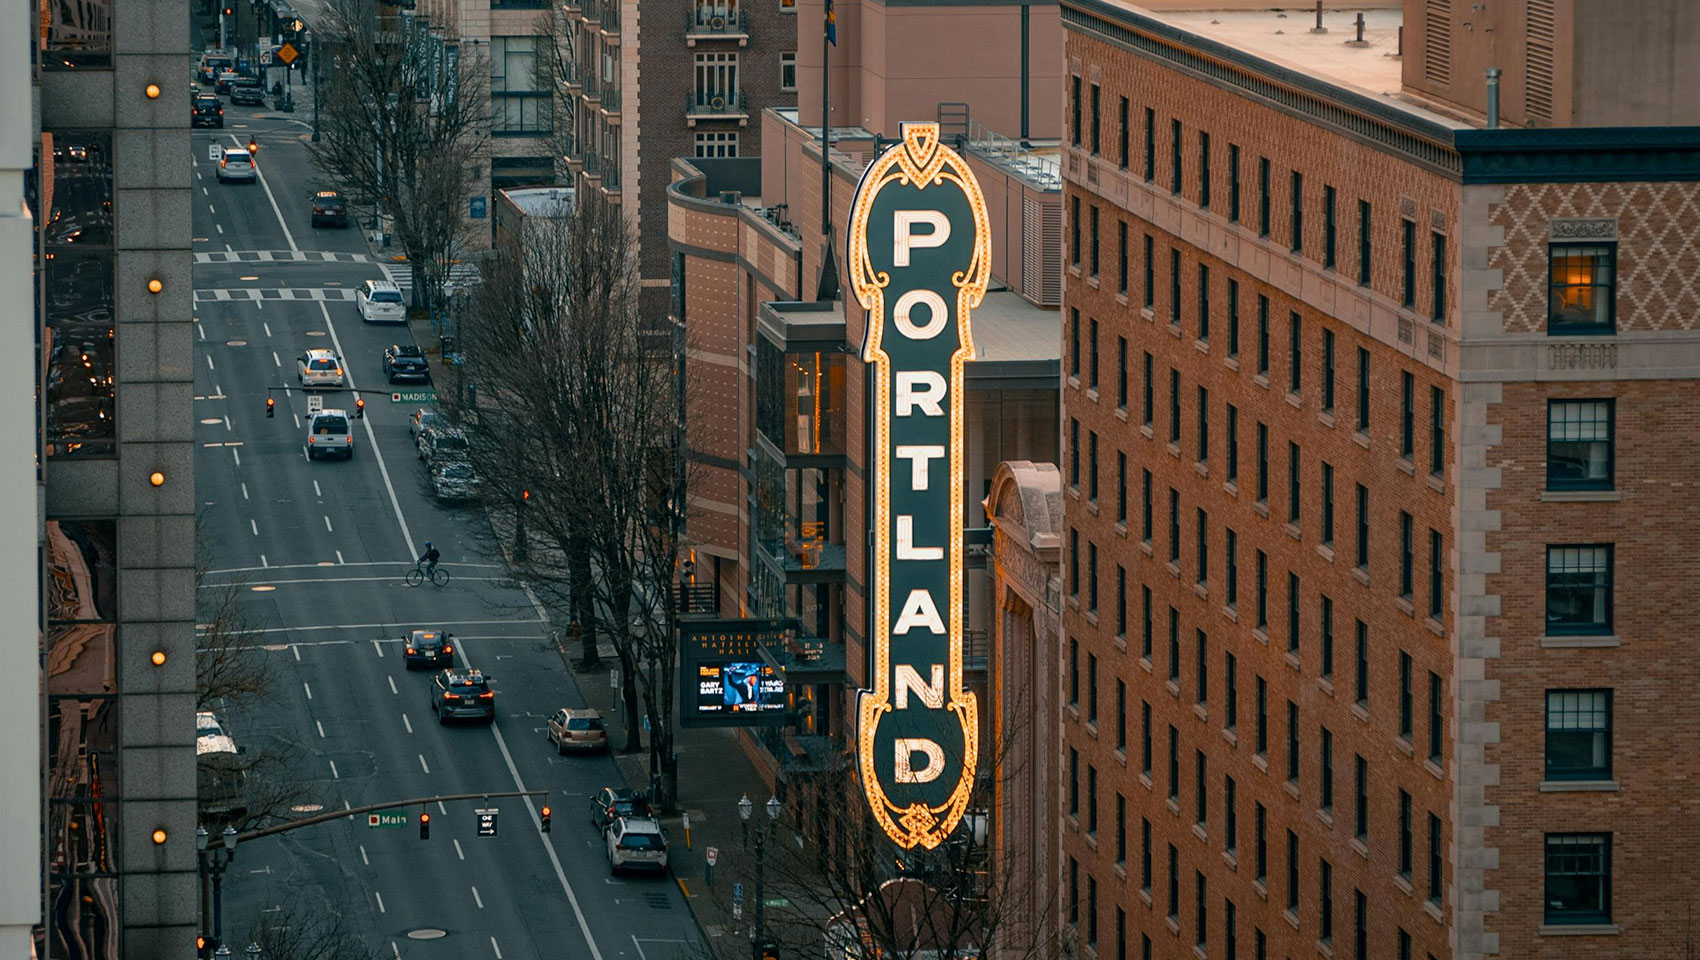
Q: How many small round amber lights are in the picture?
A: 5